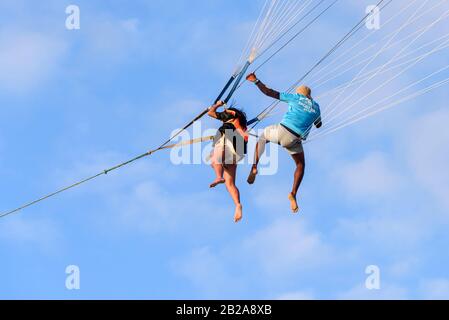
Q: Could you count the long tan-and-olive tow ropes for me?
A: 1